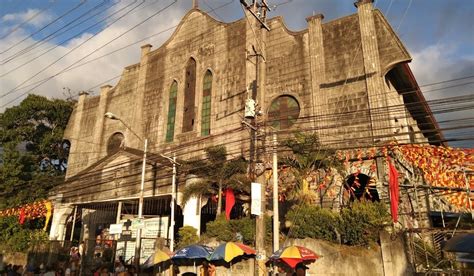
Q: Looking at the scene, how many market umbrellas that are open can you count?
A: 4